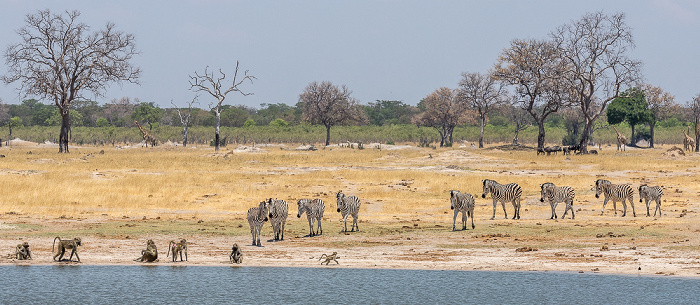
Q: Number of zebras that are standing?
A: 9